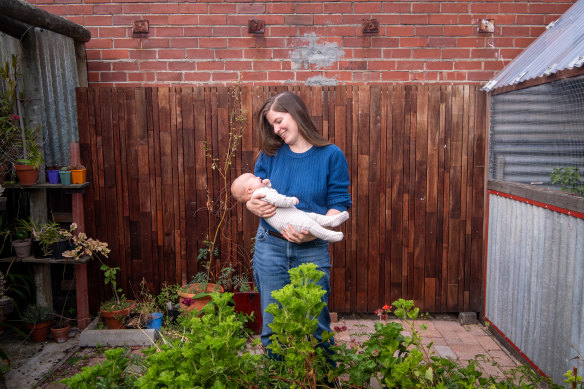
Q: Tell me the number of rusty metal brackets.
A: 4